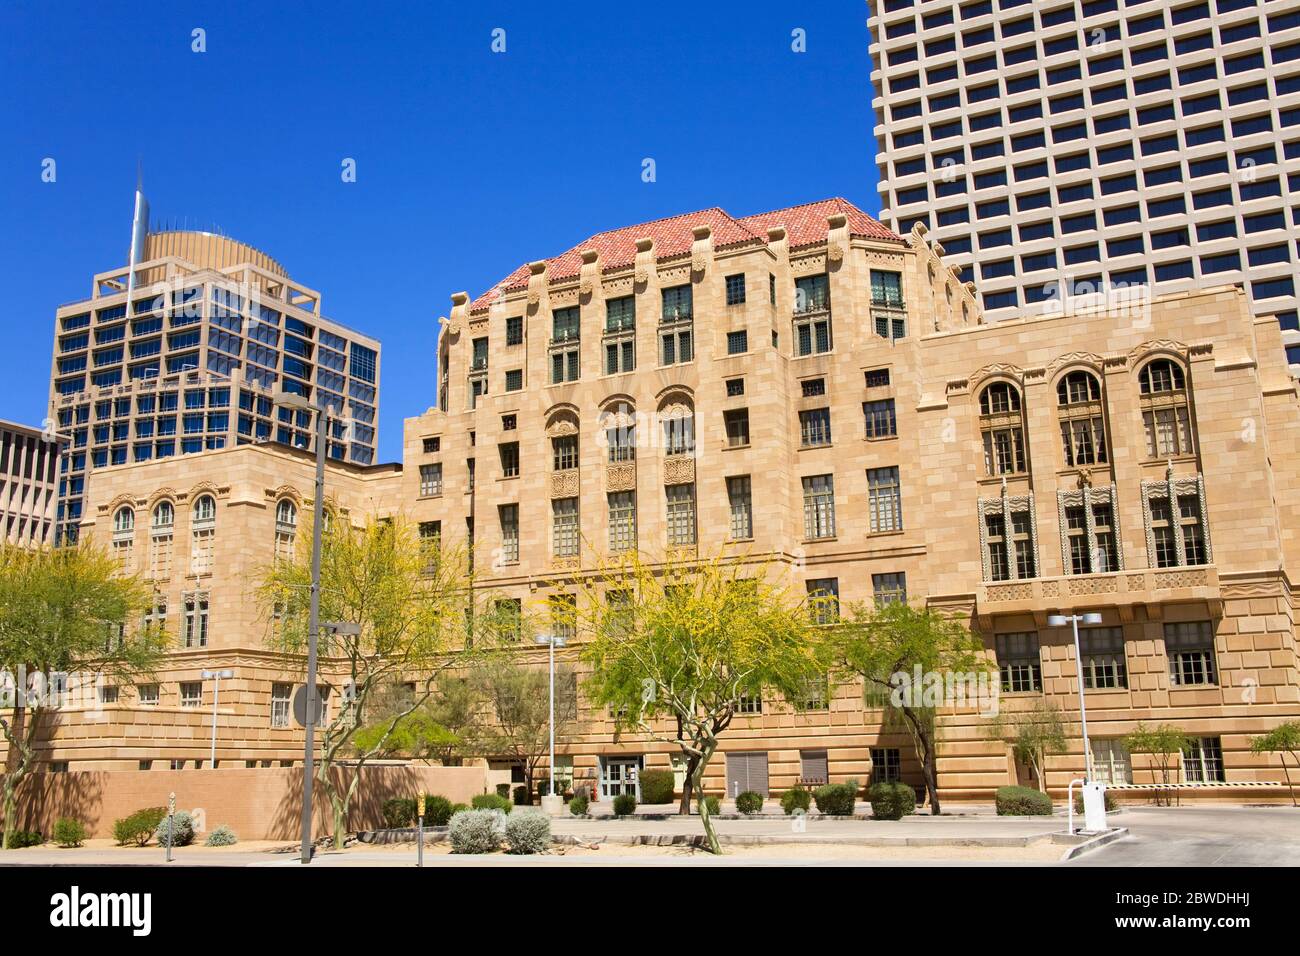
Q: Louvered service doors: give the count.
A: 2